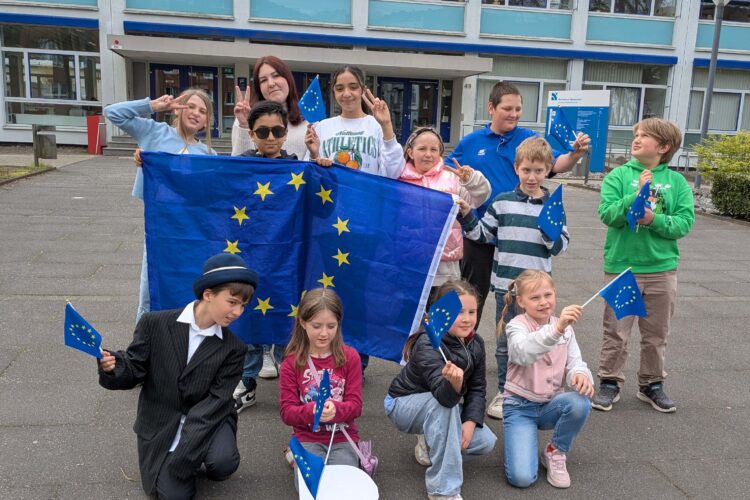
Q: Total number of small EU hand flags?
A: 9